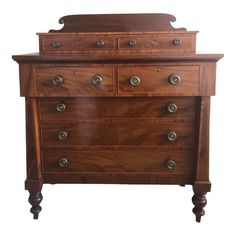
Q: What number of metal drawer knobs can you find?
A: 14